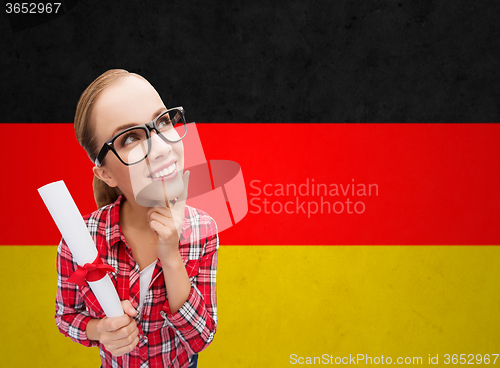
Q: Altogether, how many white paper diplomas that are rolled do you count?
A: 1